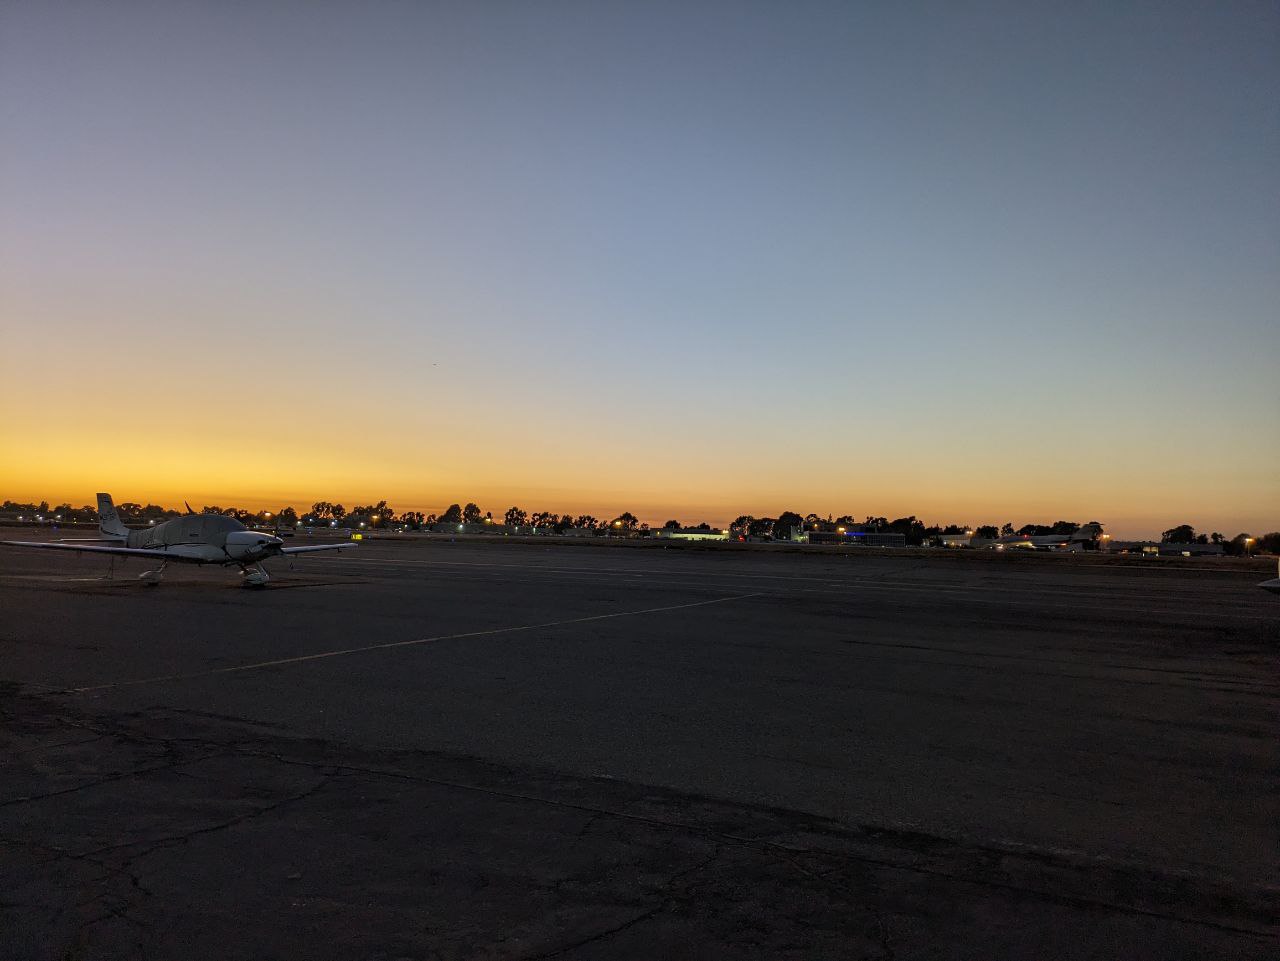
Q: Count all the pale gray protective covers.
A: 1